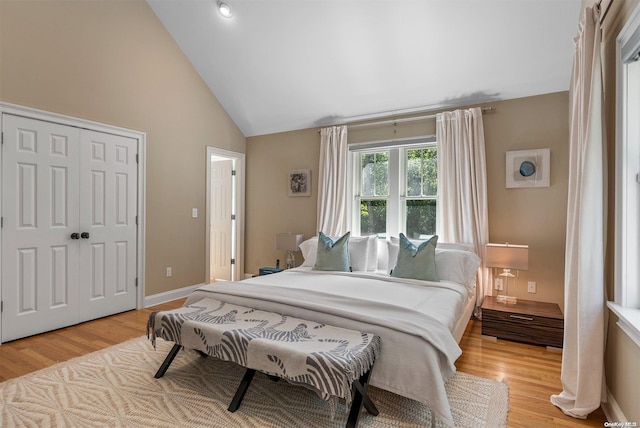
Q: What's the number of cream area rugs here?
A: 1